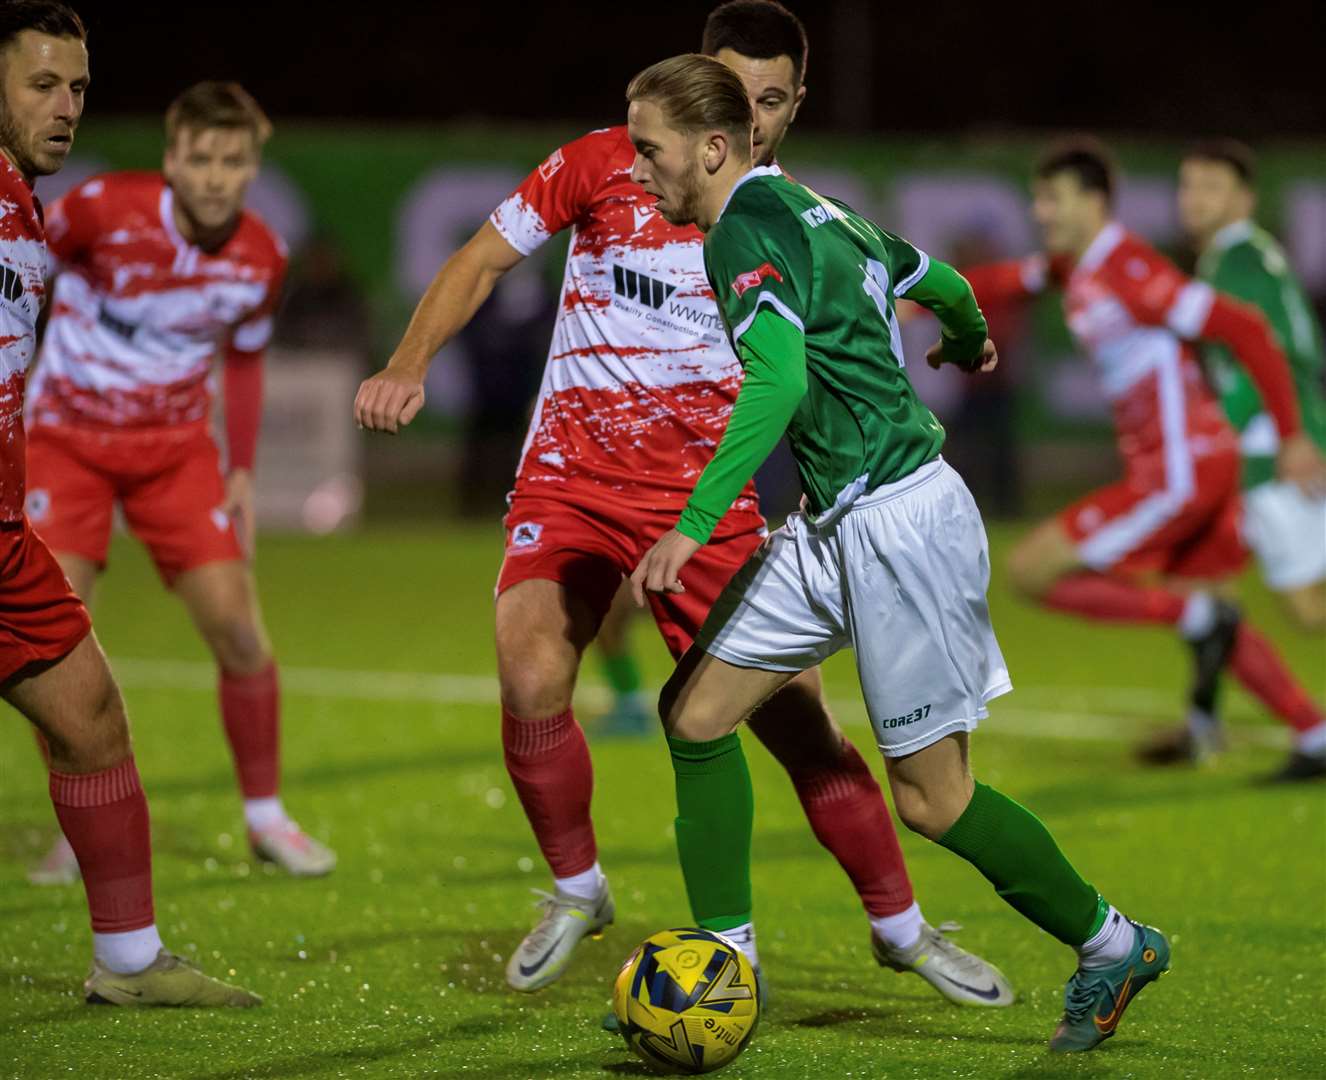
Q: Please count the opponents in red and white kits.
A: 4